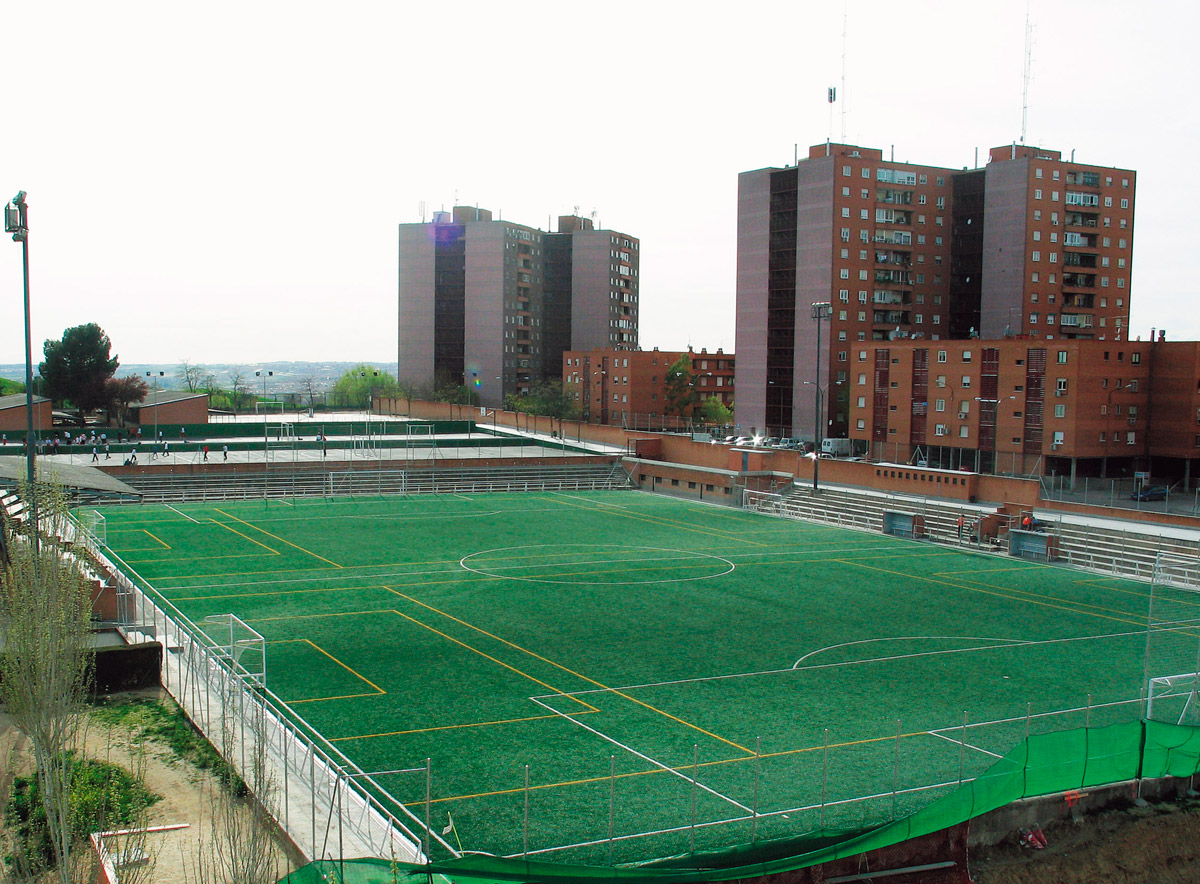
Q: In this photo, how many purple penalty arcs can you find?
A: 0